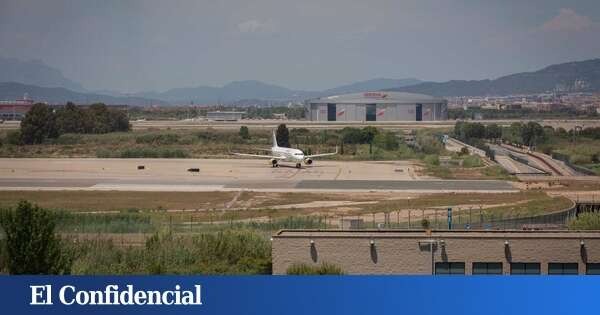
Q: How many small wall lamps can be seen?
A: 5